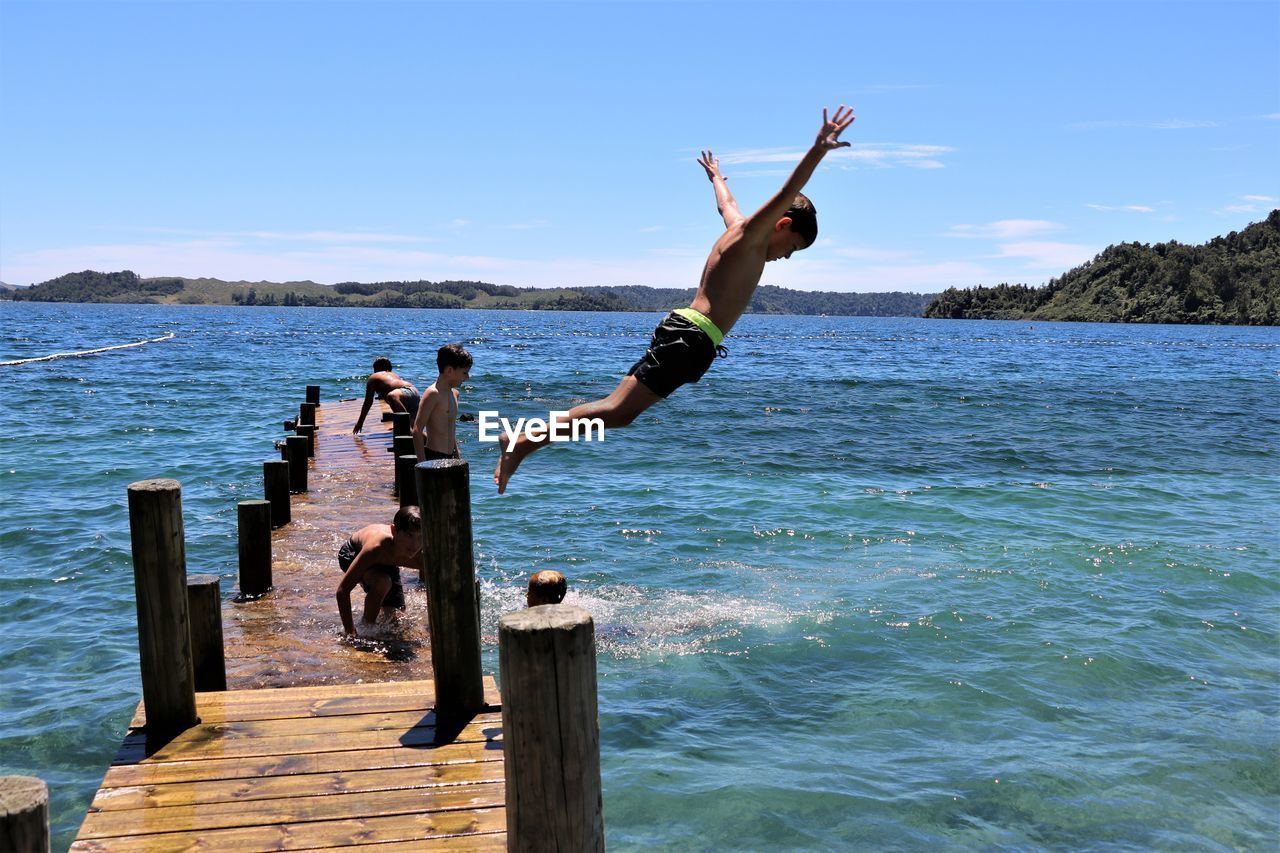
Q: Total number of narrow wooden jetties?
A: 1